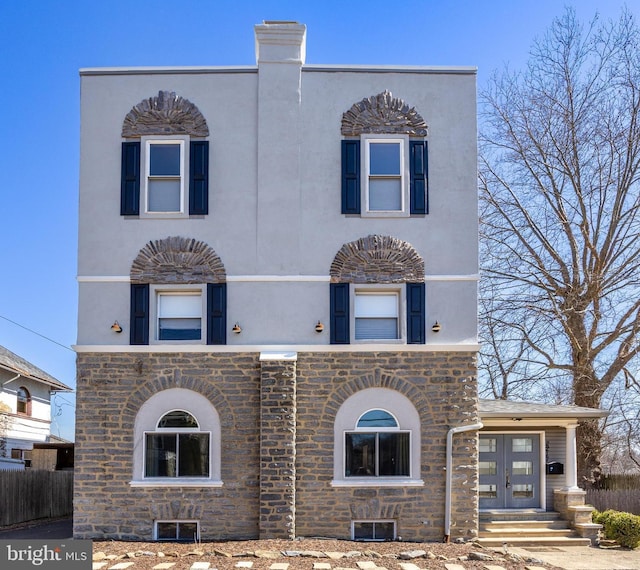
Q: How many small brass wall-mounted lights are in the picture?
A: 4